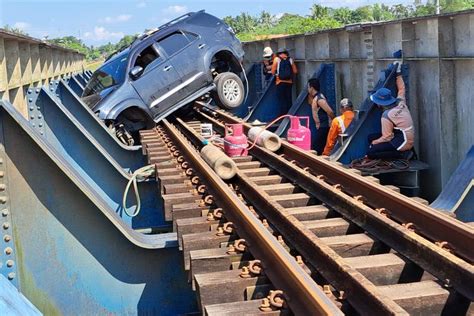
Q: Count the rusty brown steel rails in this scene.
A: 4